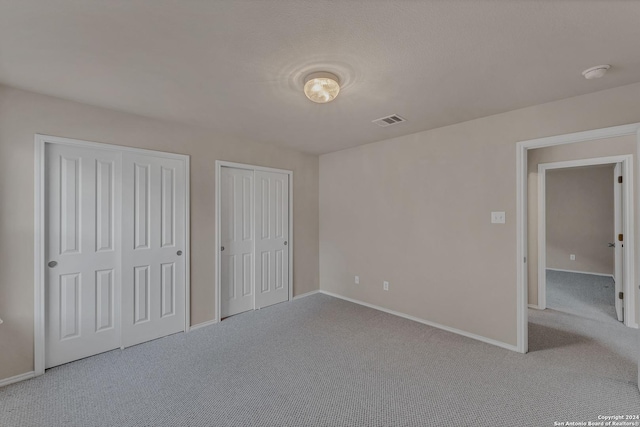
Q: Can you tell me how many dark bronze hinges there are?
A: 3